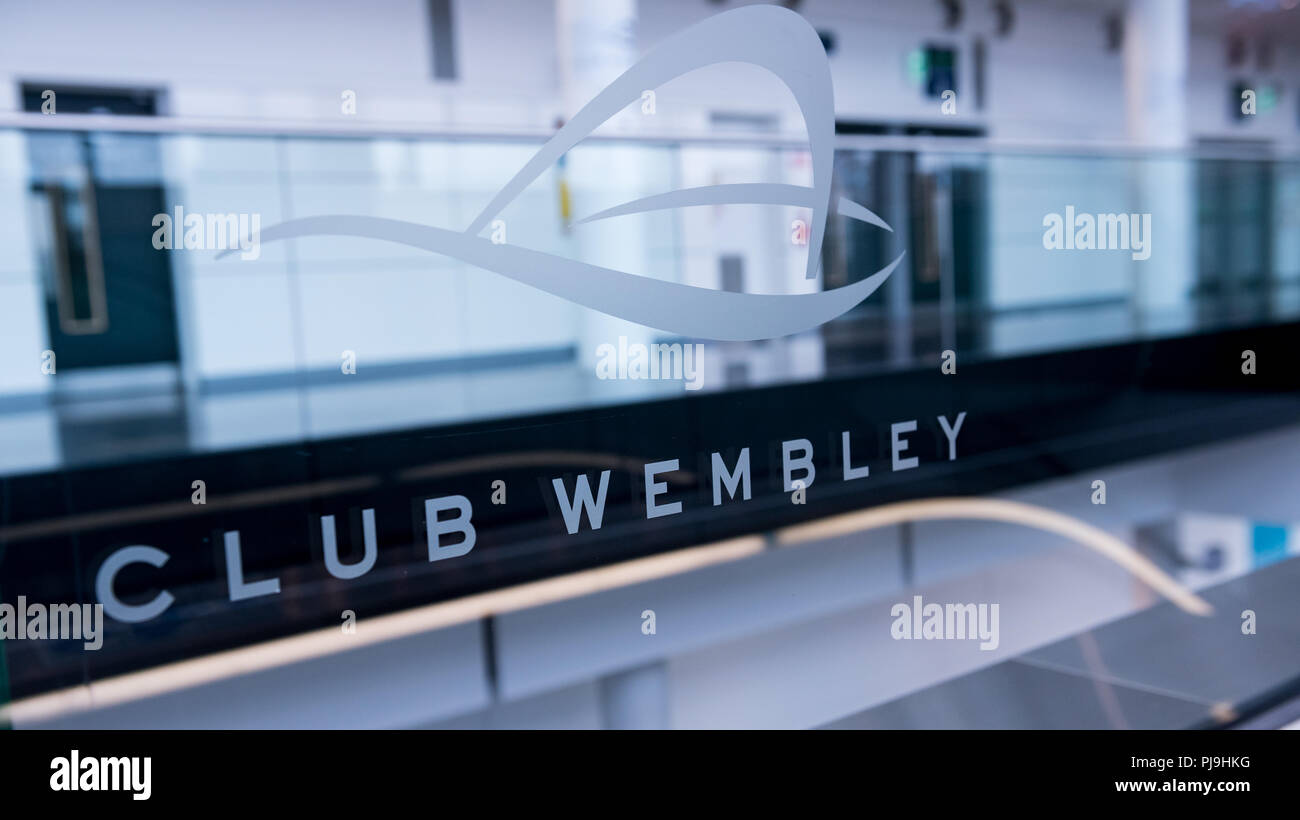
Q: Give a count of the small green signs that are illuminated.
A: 2